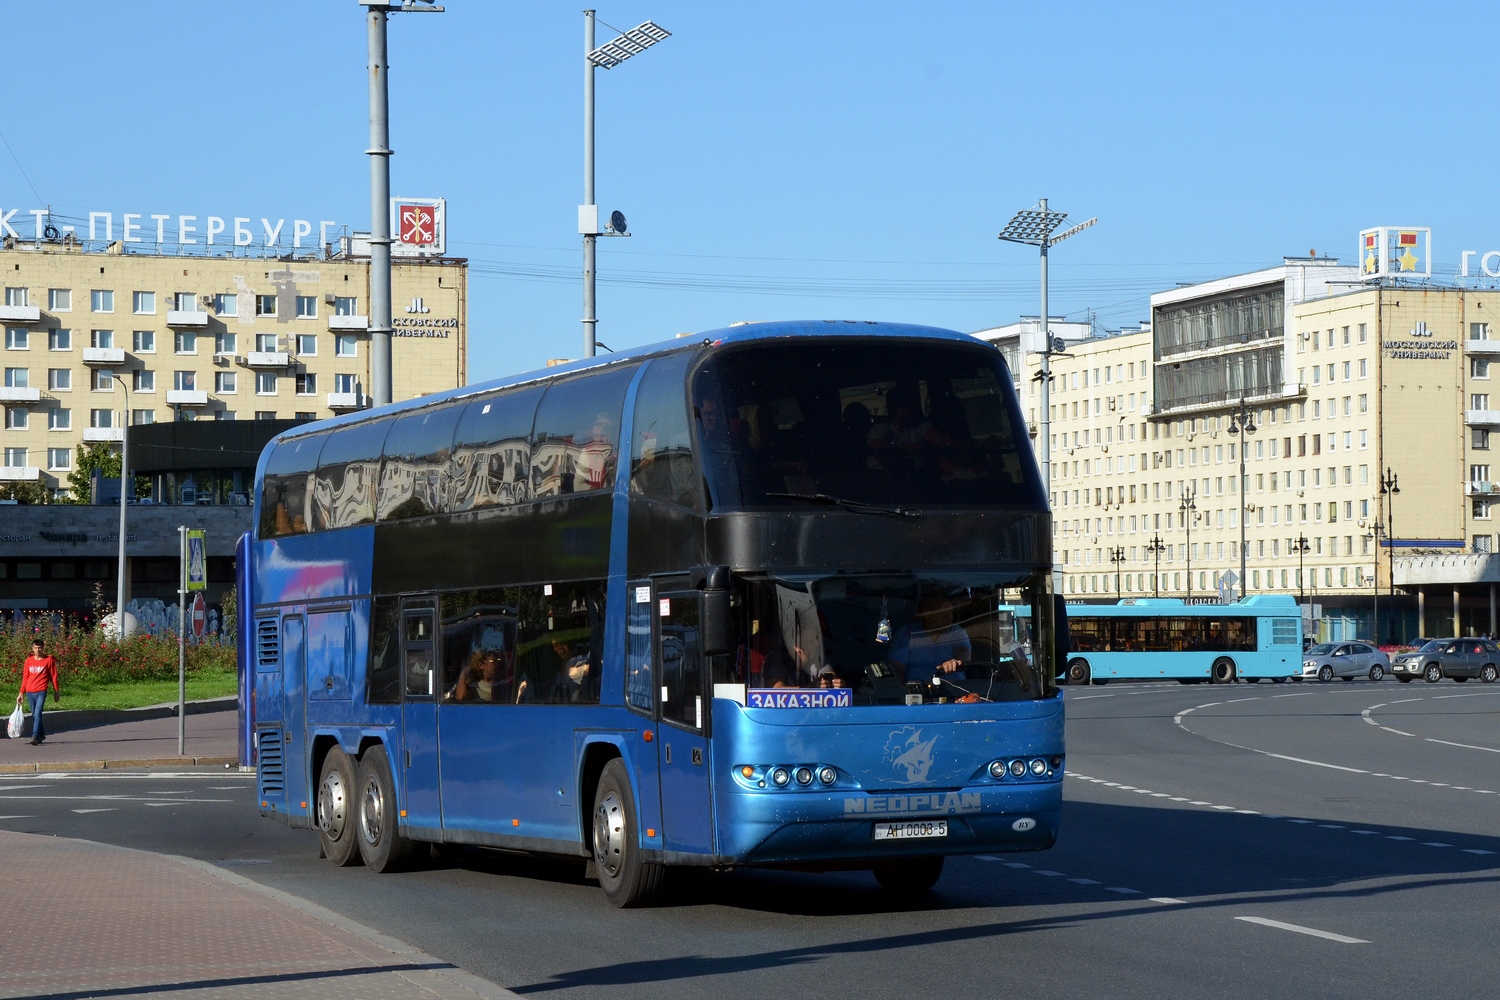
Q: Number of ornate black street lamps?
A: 7